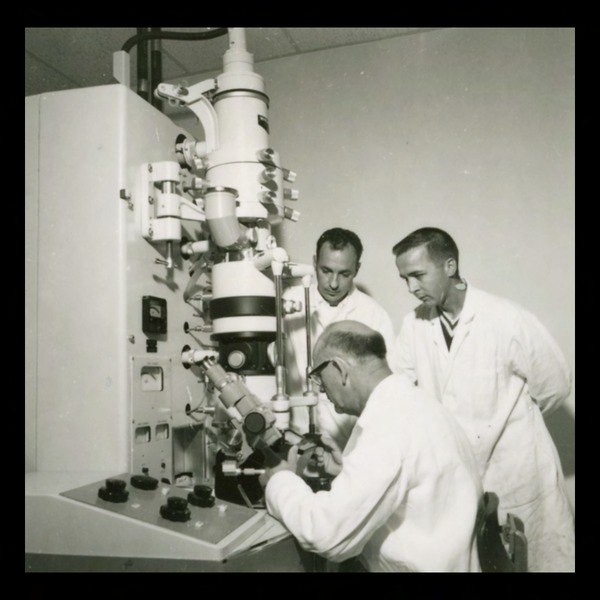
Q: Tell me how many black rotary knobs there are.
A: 4